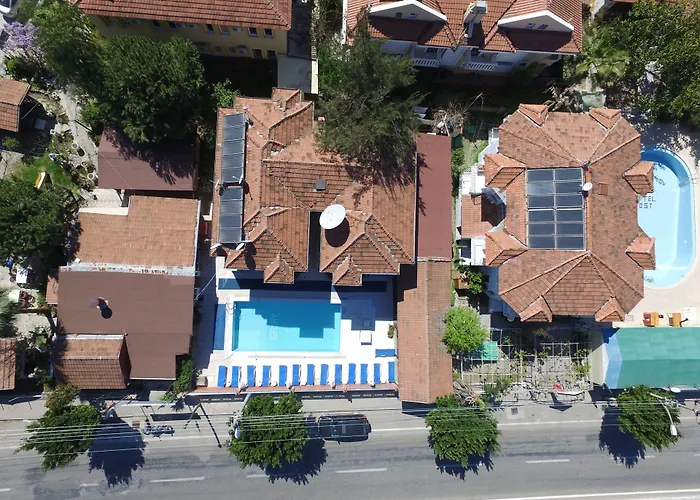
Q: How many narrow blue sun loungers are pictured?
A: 14